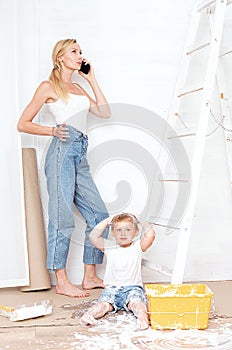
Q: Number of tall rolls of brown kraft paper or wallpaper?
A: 1